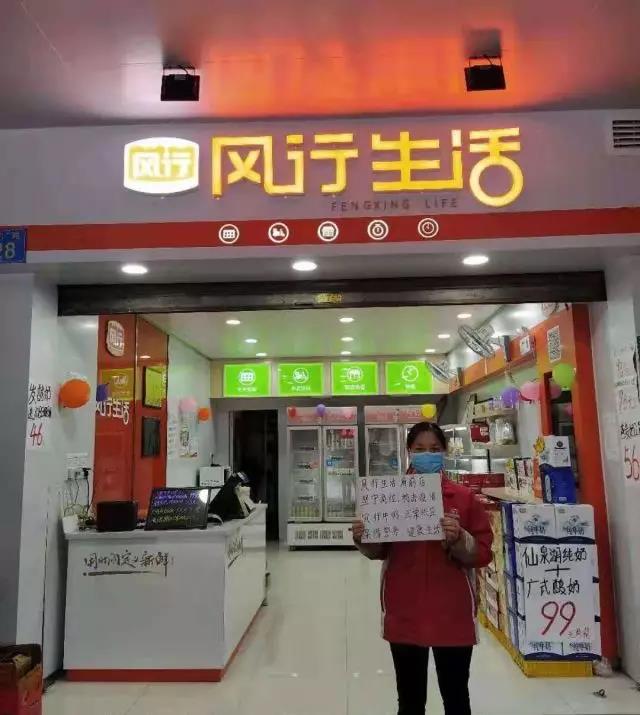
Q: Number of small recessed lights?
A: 12